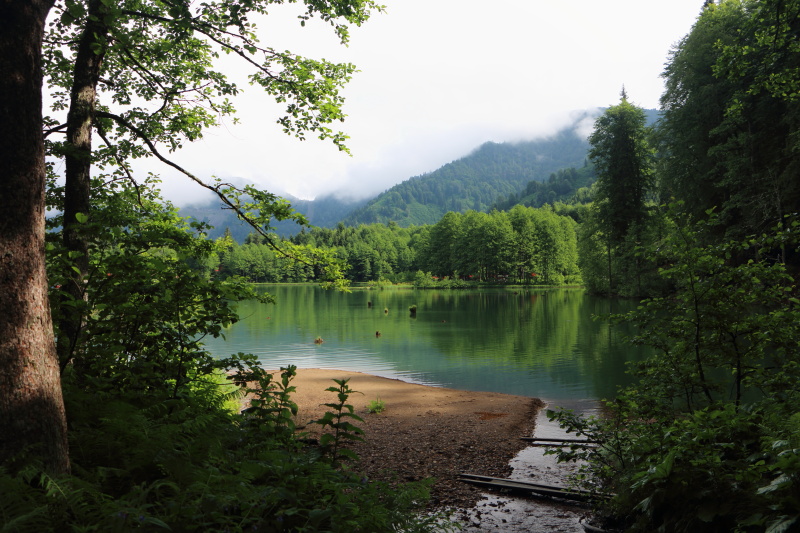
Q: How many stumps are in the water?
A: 5